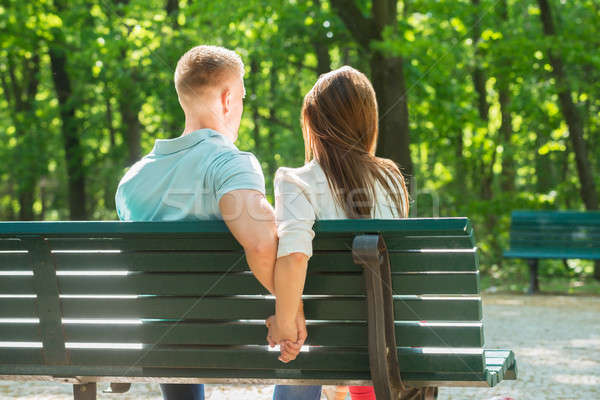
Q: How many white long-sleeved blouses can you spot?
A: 1